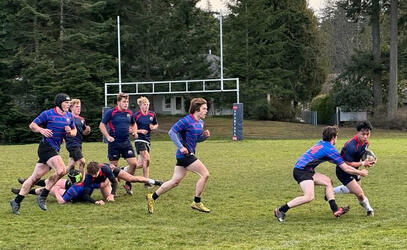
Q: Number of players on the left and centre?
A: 7